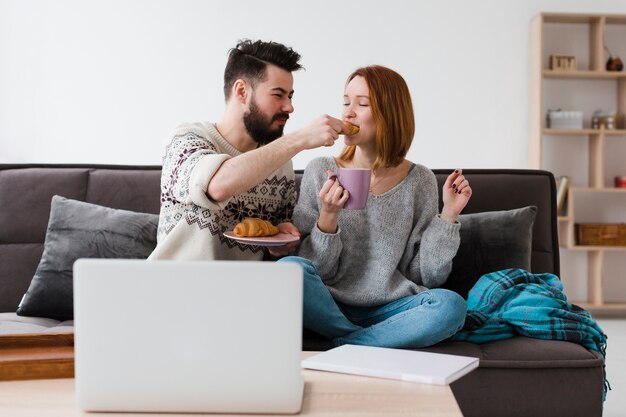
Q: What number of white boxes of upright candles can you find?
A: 1